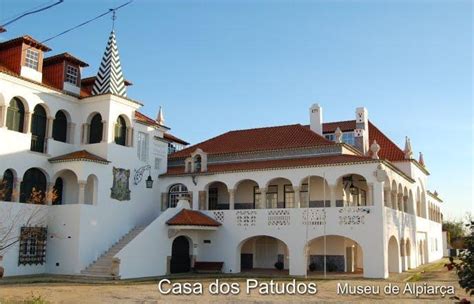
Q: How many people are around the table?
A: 0